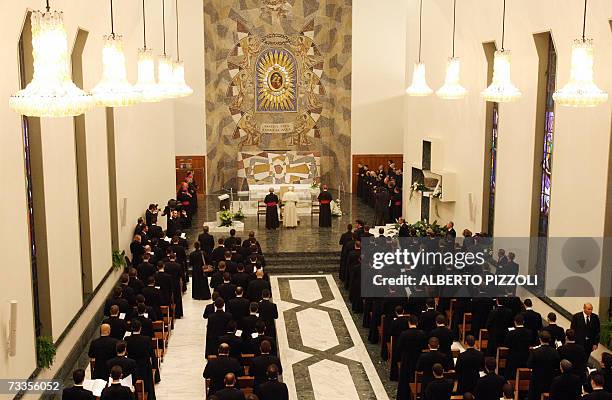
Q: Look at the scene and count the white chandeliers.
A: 9